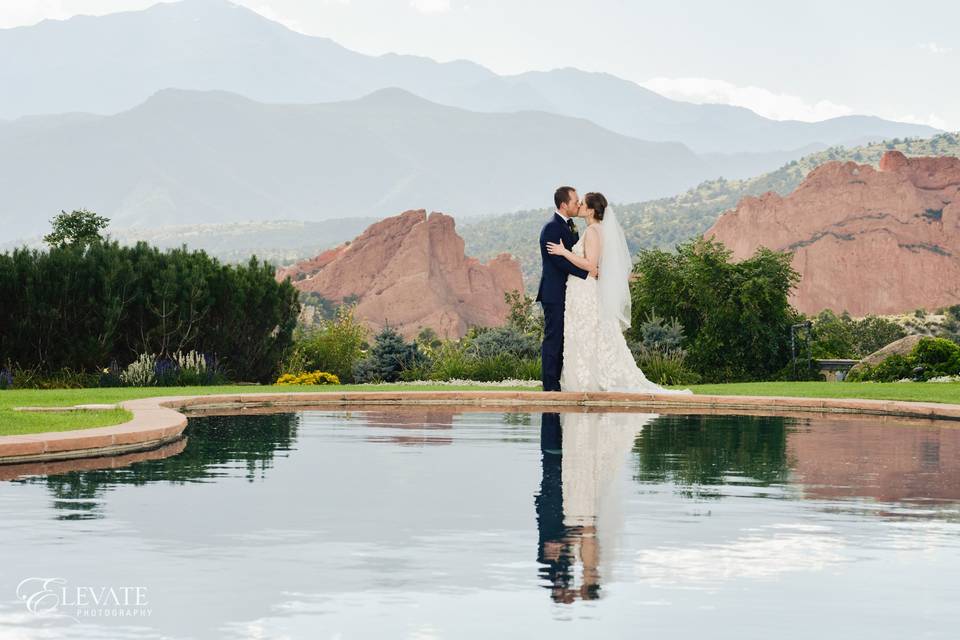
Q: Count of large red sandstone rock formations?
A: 2